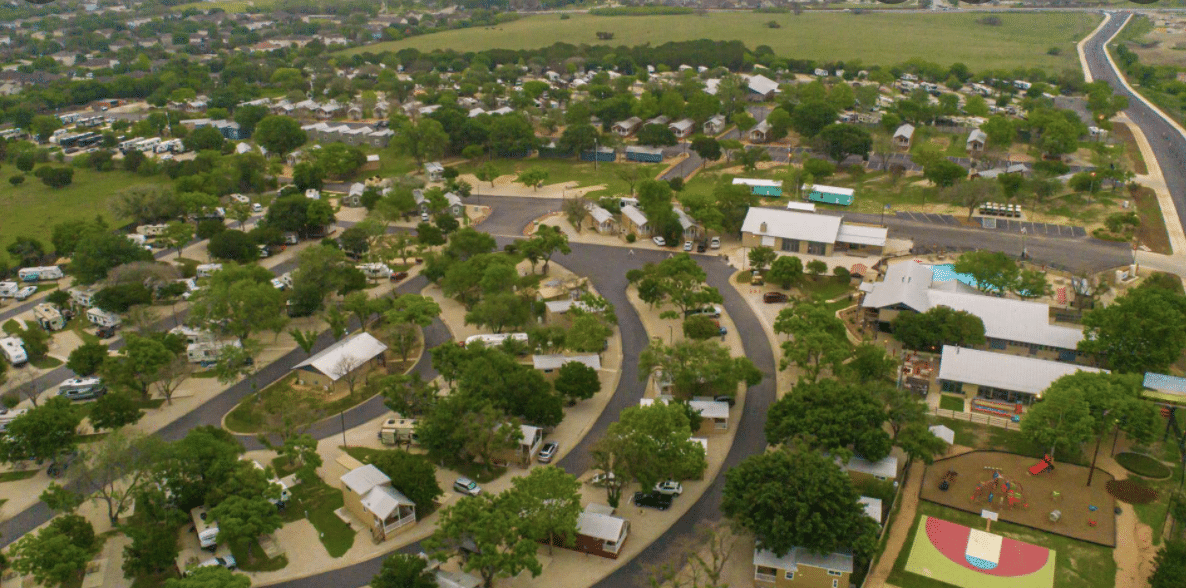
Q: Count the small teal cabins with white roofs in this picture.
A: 2